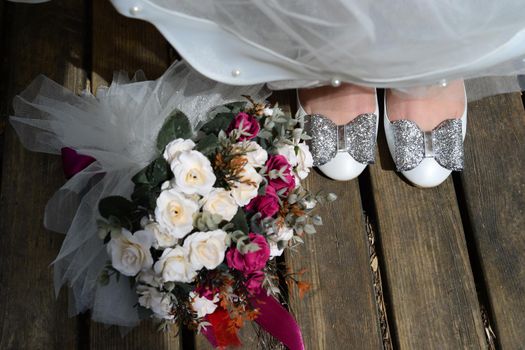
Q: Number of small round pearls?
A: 4